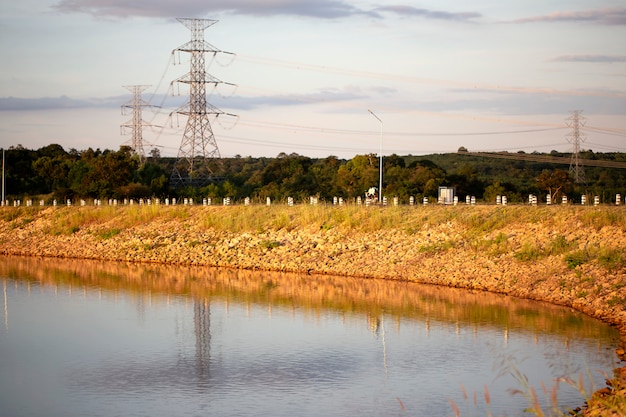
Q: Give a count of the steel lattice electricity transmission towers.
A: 3